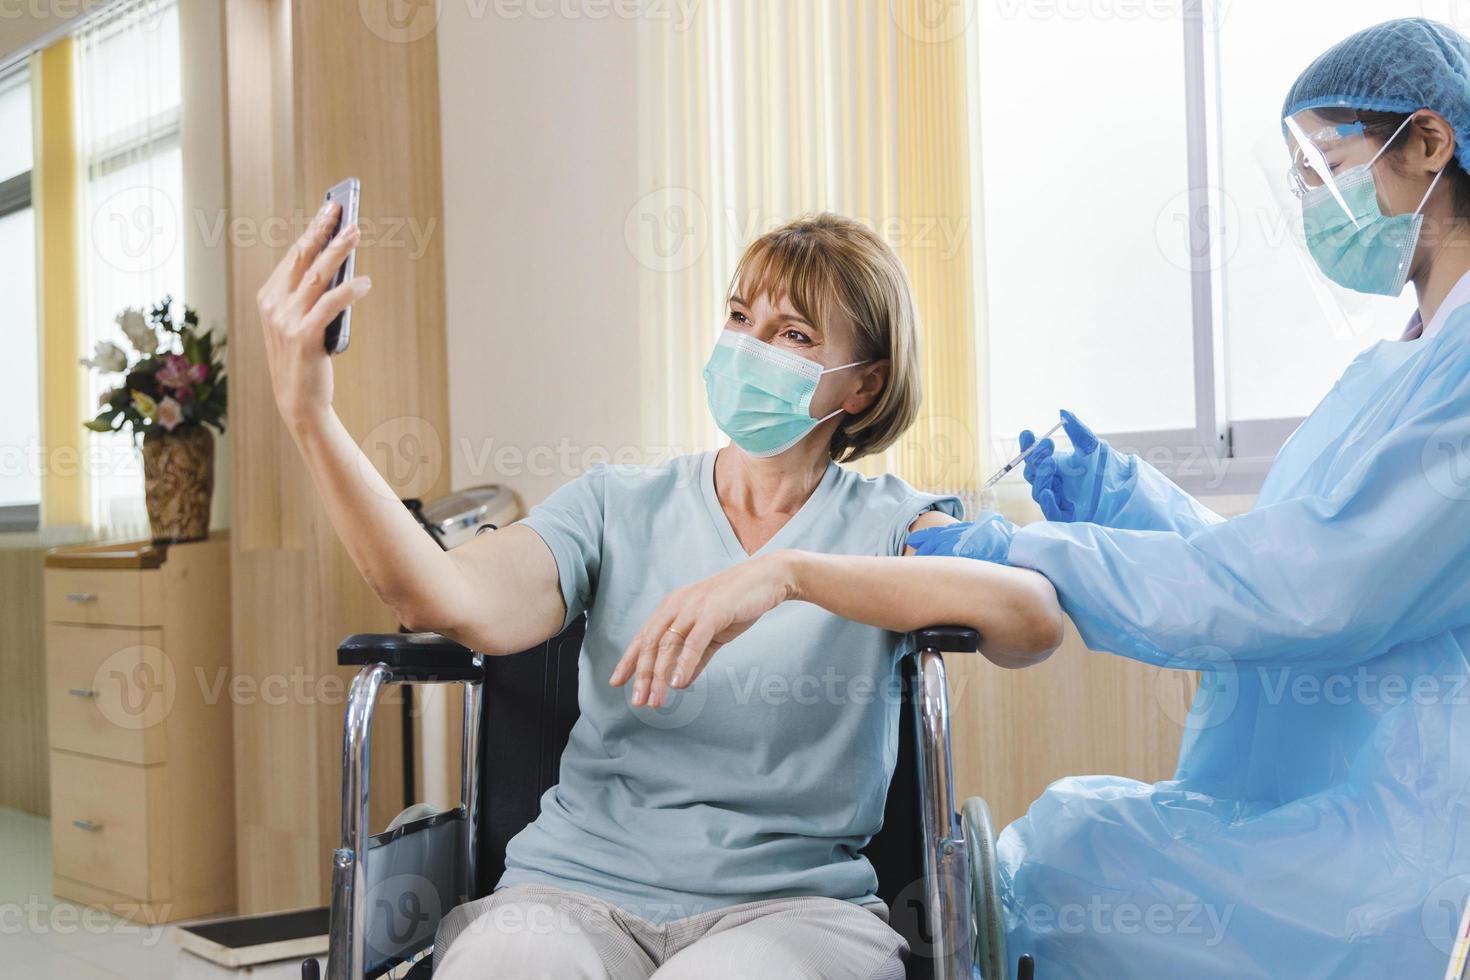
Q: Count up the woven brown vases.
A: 1